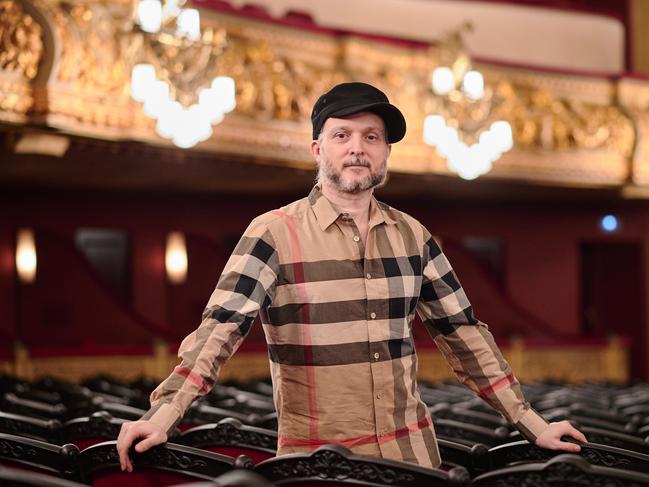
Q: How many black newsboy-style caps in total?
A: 1